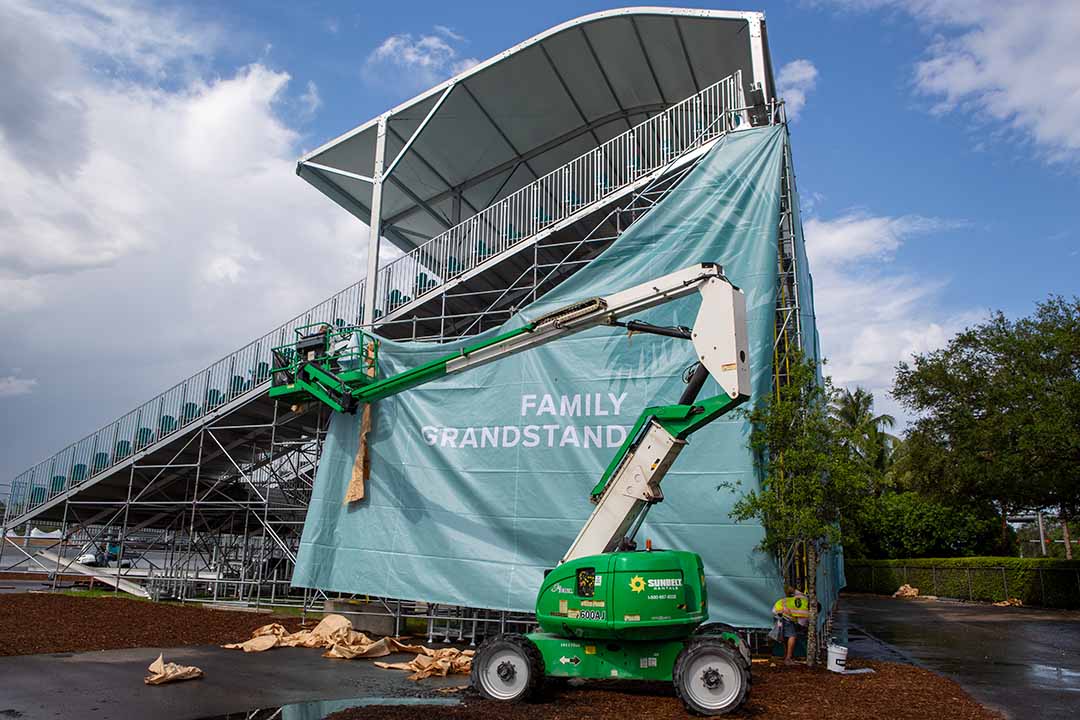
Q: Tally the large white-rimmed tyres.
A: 2